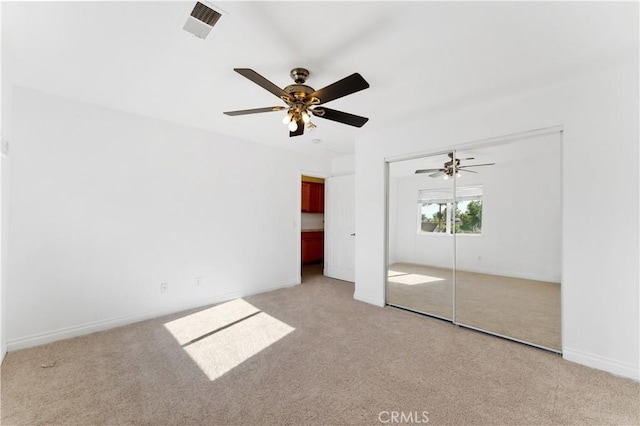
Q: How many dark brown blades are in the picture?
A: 5